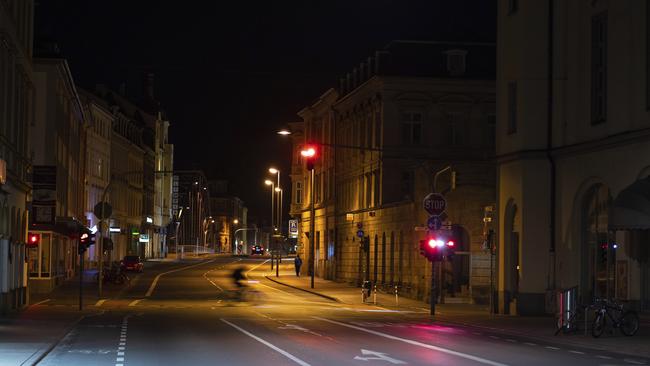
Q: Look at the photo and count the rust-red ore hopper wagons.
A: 0